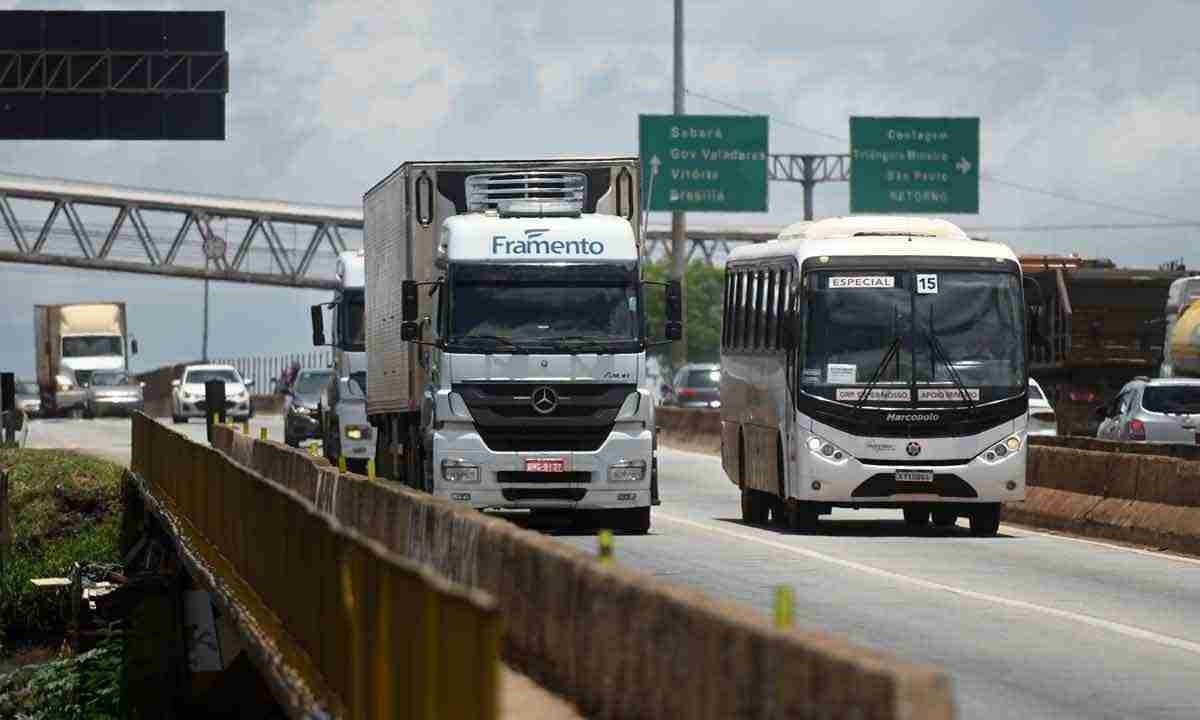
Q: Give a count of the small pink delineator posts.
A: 0